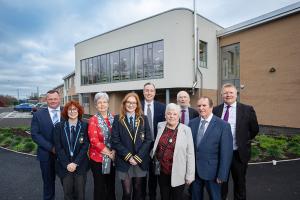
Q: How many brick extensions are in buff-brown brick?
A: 1